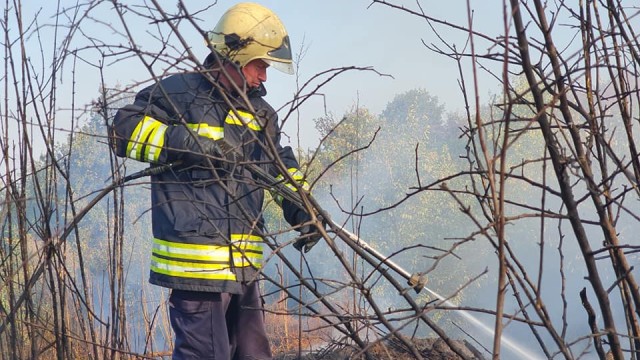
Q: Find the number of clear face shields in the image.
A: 1